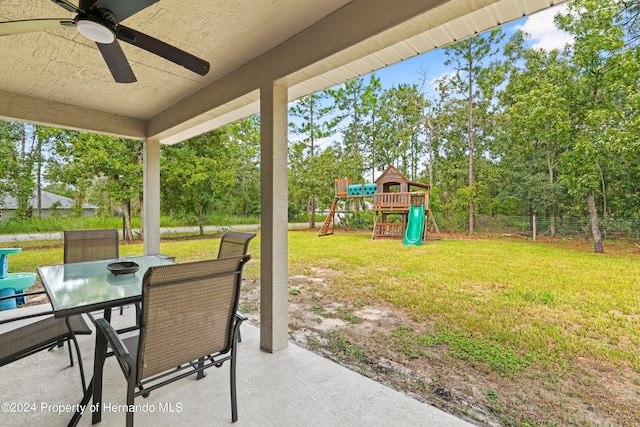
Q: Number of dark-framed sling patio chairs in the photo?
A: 4